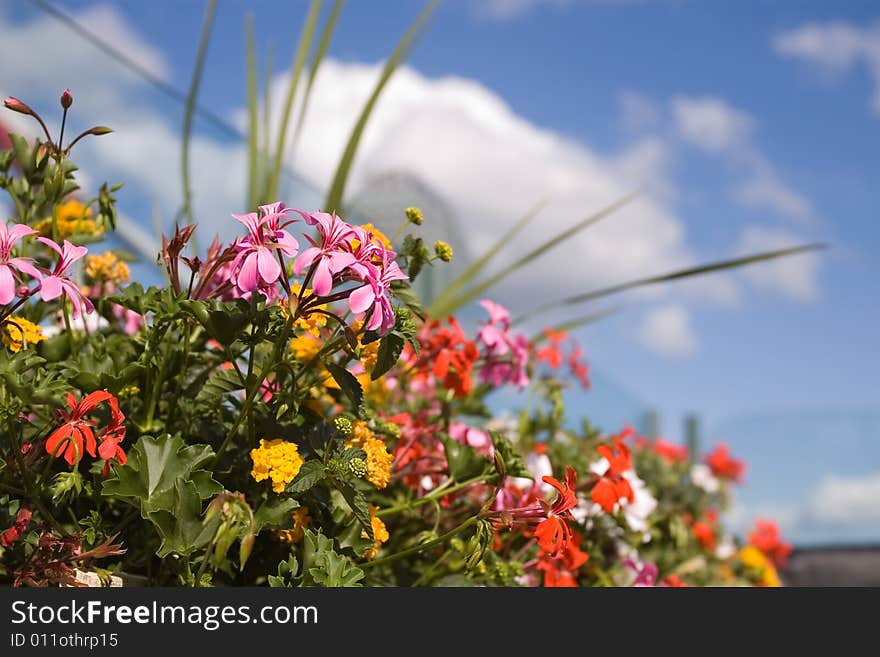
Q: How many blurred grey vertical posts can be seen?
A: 2